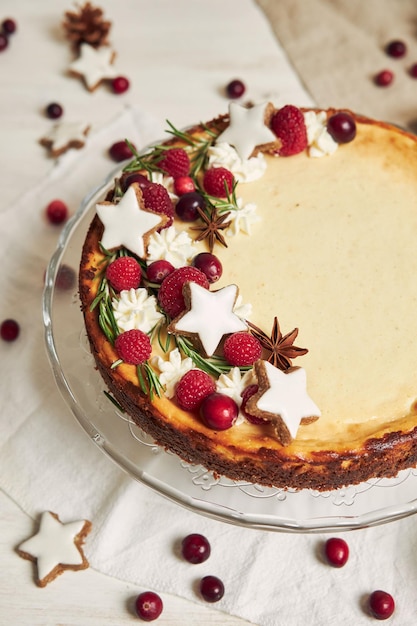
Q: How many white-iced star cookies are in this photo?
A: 7